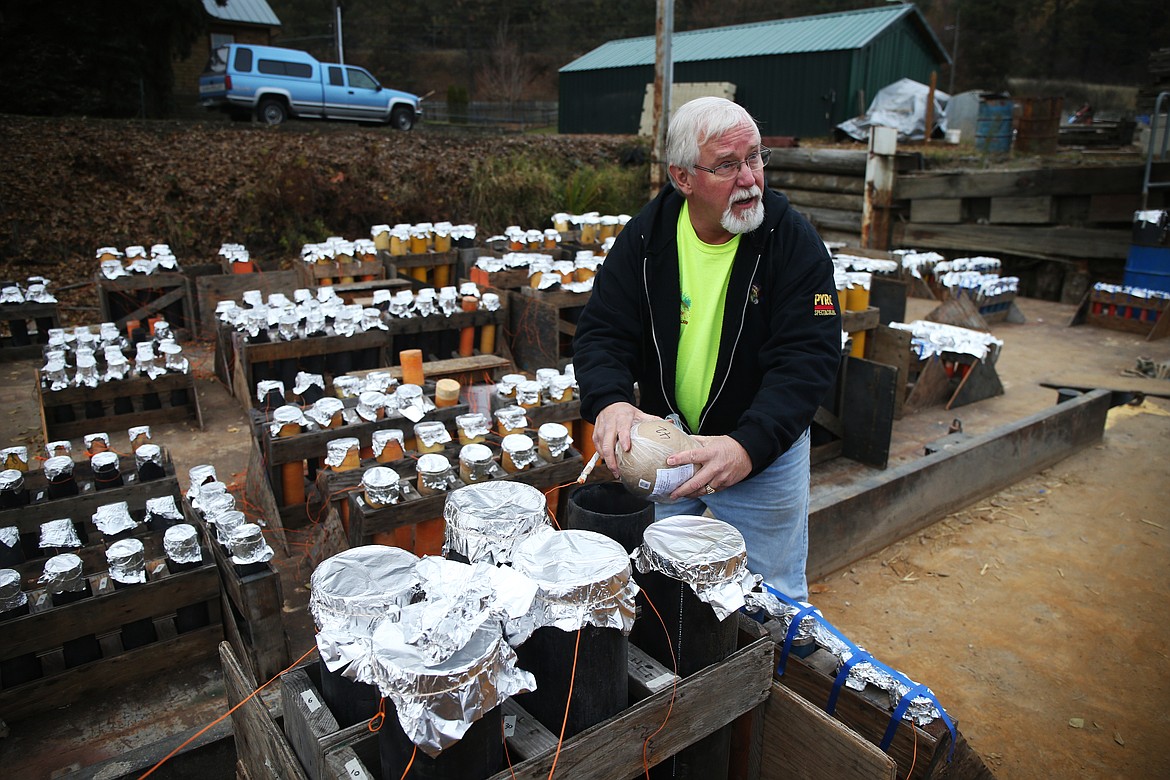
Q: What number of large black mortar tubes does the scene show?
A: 6